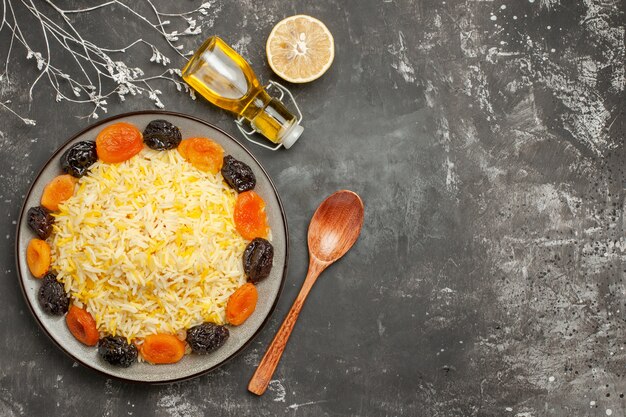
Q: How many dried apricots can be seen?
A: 8